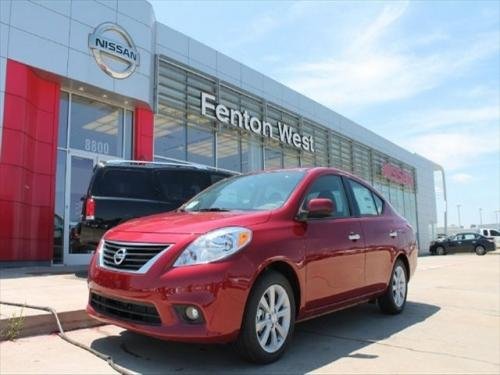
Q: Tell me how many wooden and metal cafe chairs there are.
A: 0